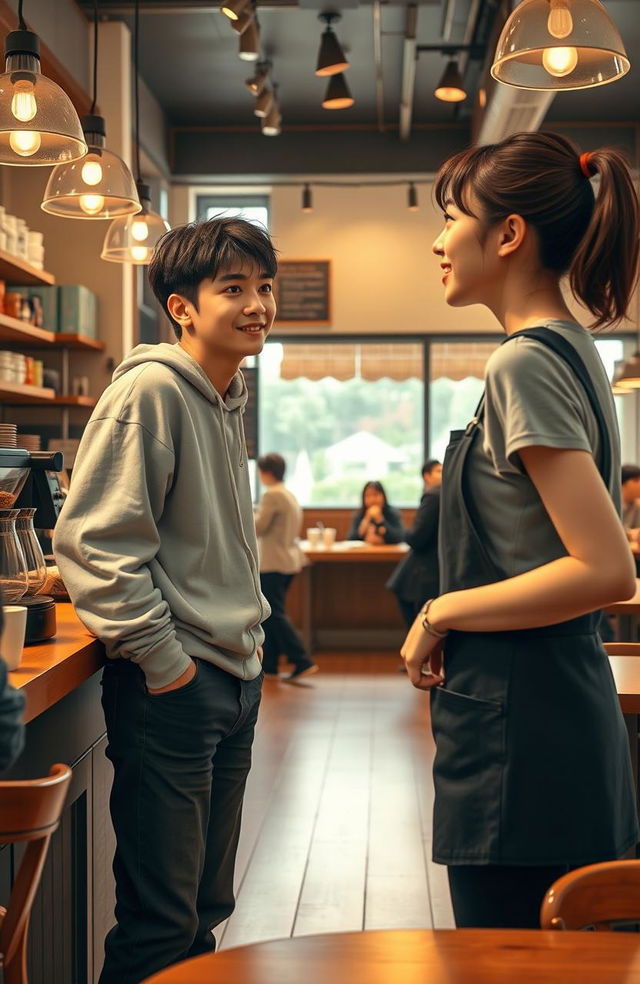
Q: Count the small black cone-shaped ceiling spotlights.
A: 3